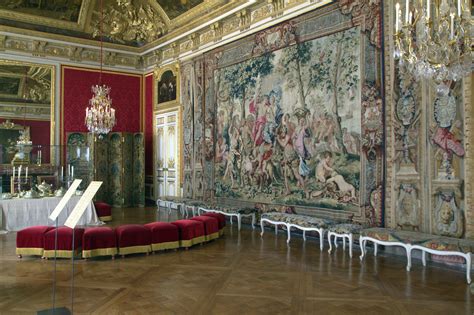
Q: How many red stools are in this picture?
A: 9